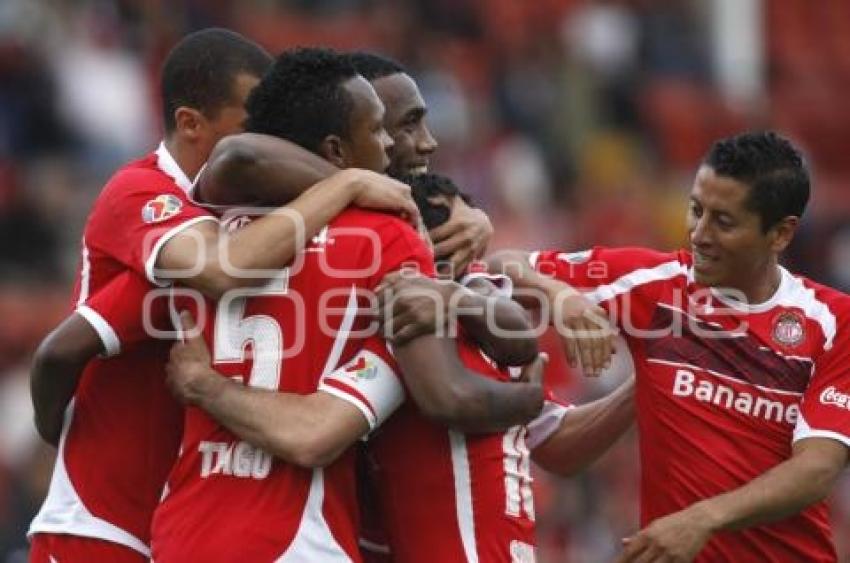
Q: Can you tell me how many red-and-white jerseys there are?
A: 5